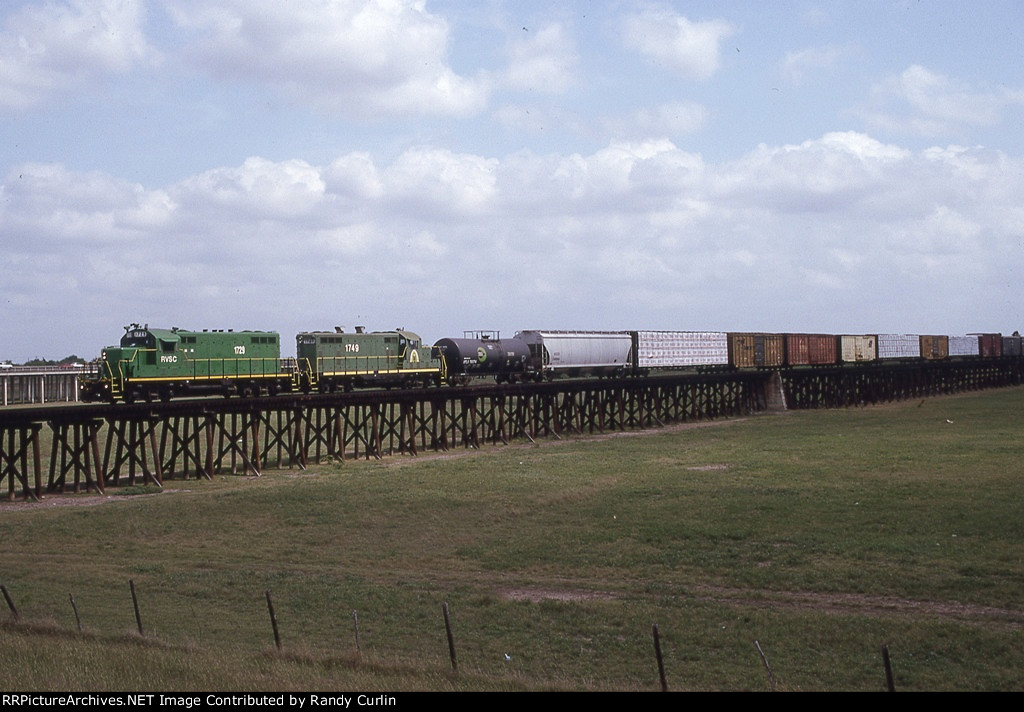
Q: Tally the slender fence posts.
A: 9